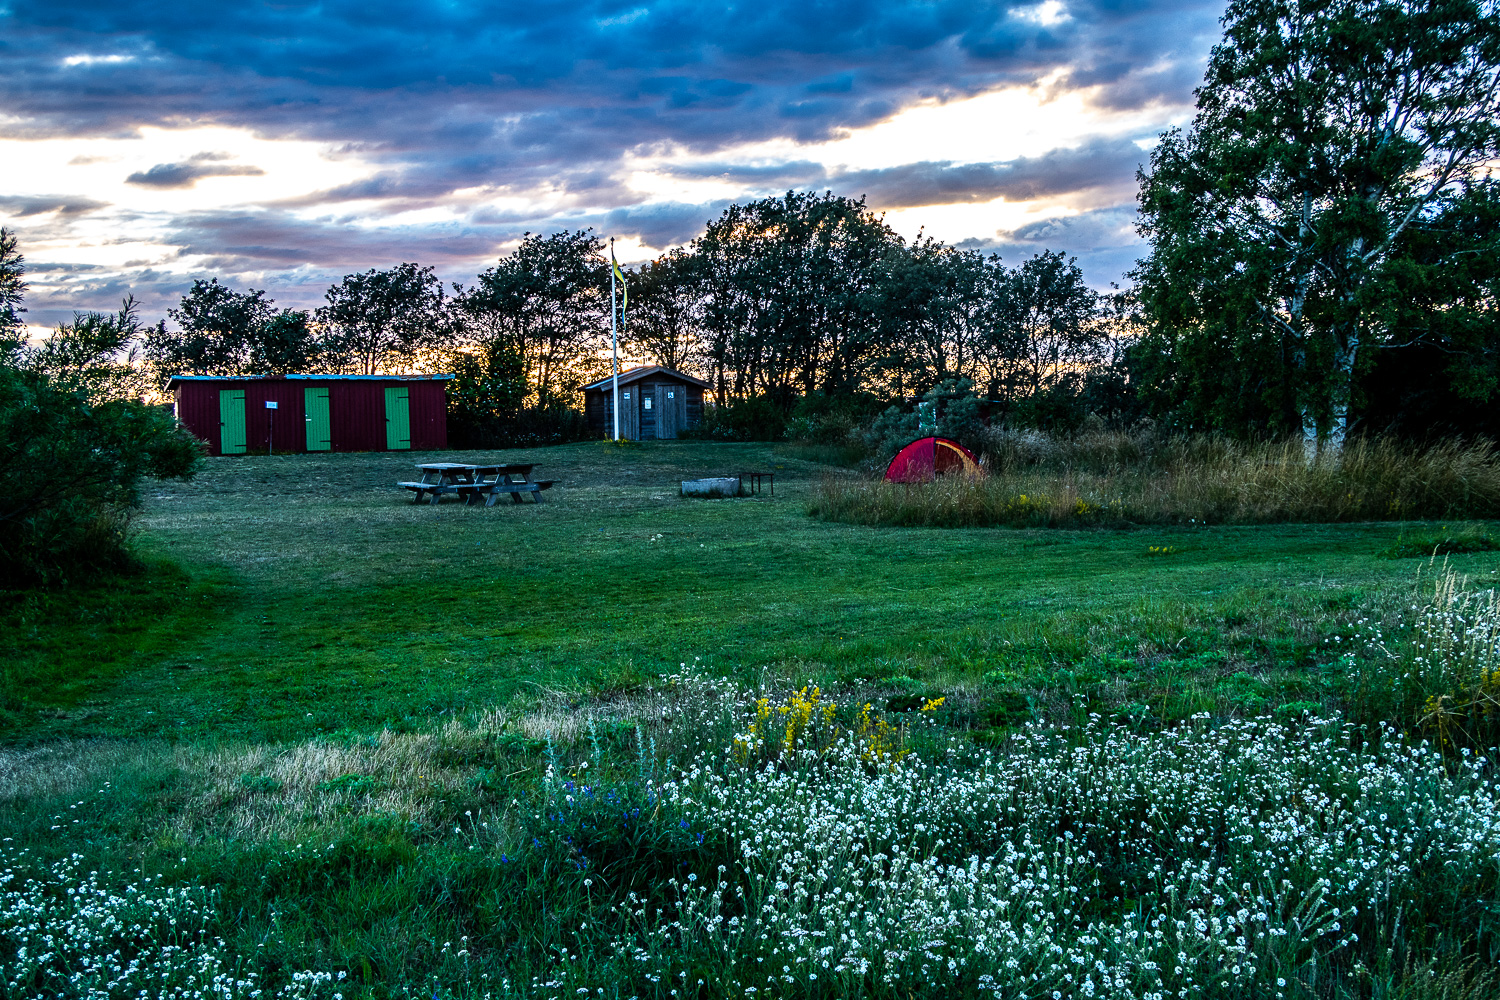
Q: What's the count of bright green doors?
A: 3